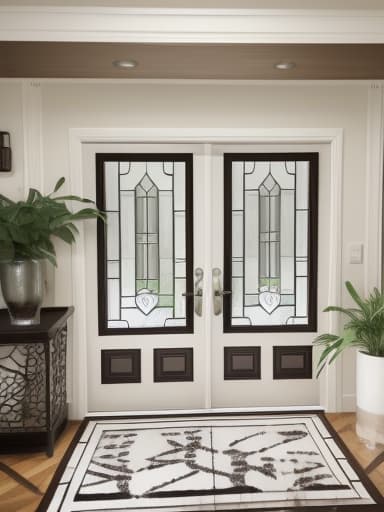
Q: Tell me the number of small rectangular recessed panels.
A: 4